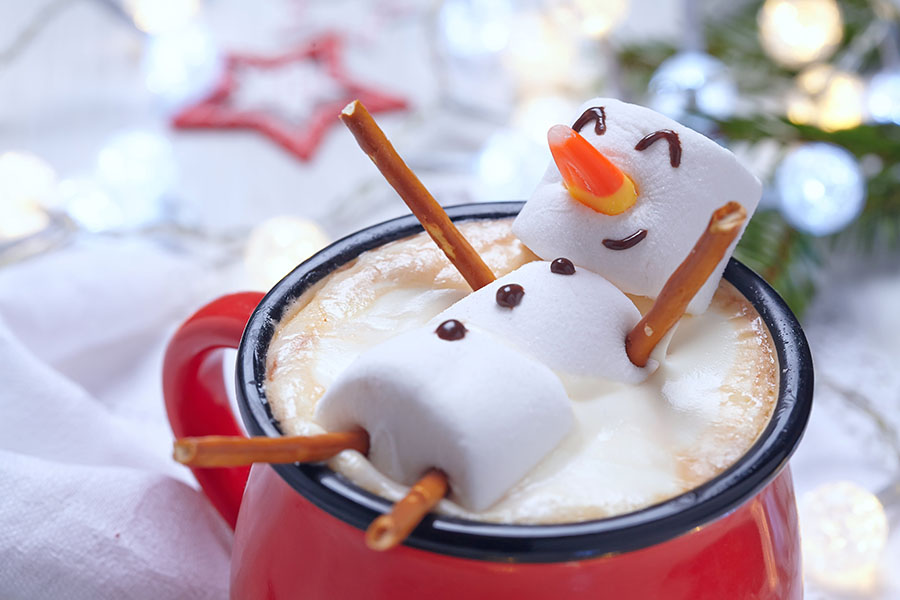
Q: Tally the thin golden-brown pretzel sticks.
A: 4